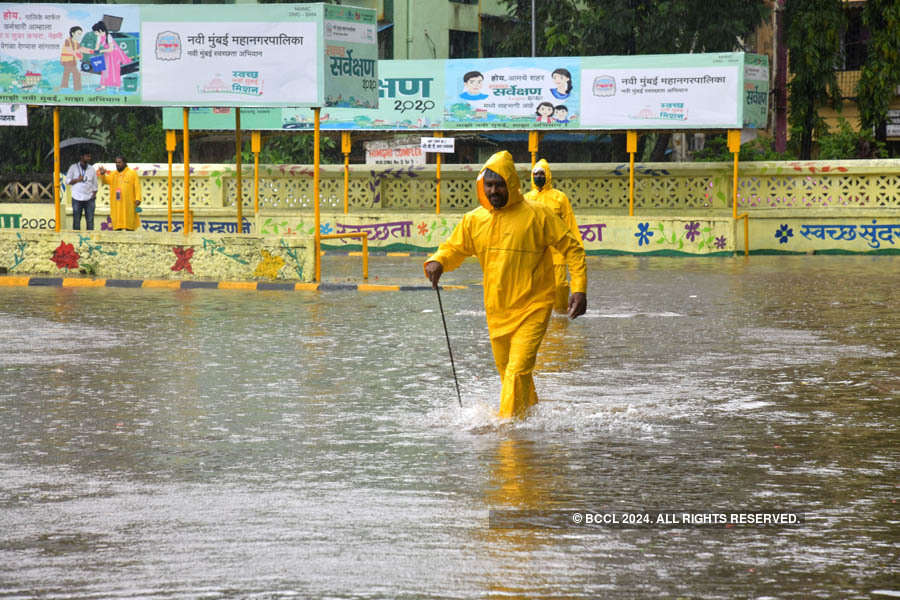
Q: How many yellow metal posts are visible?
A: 11